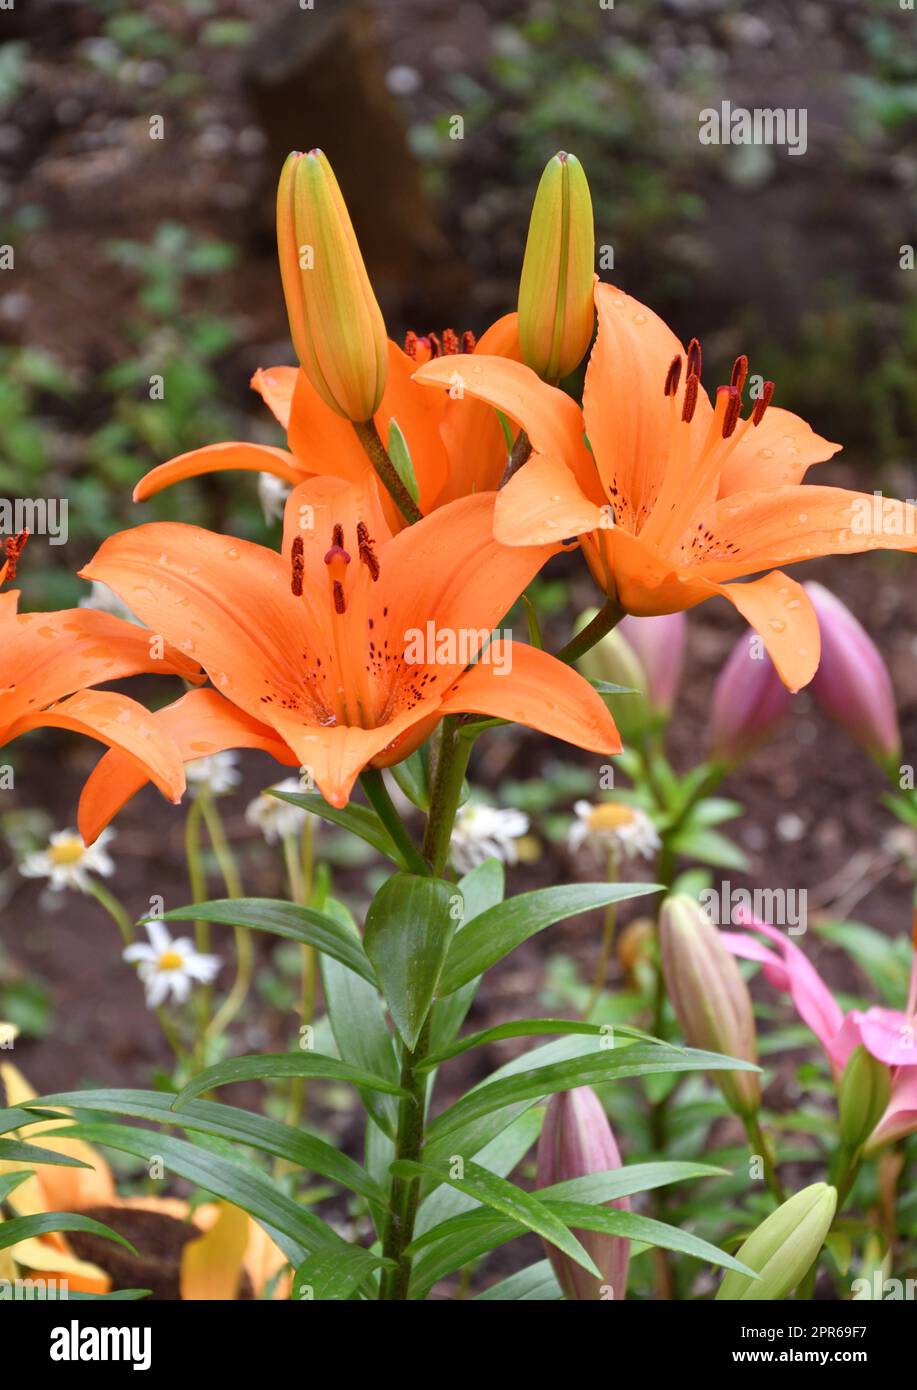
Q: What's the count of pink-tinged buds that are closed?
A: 5